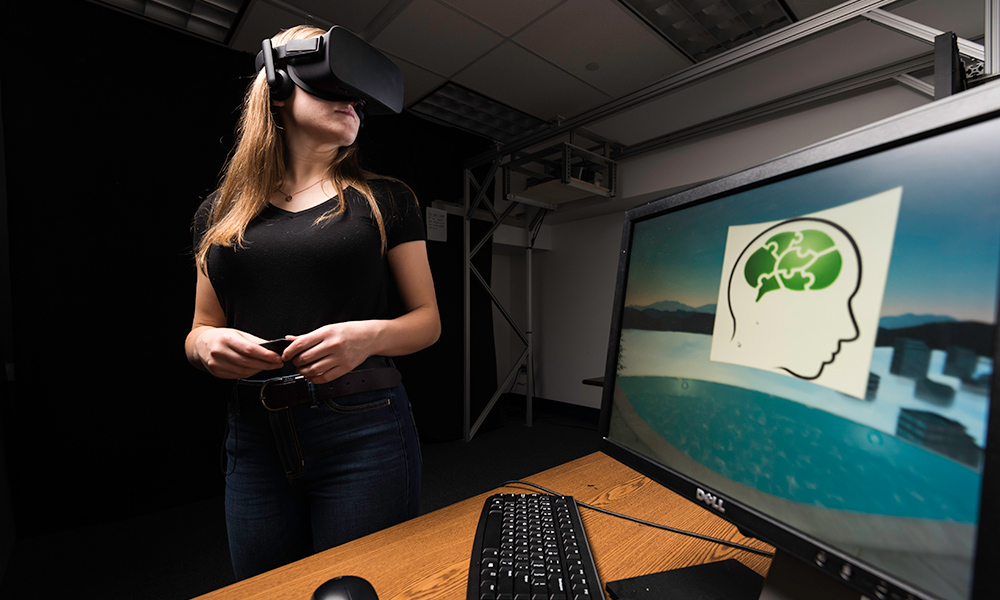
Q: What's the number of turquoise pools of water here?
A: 1